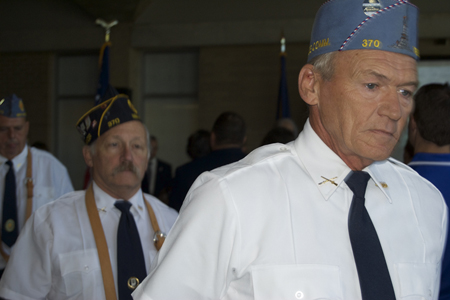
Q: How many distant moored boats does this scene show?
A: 0